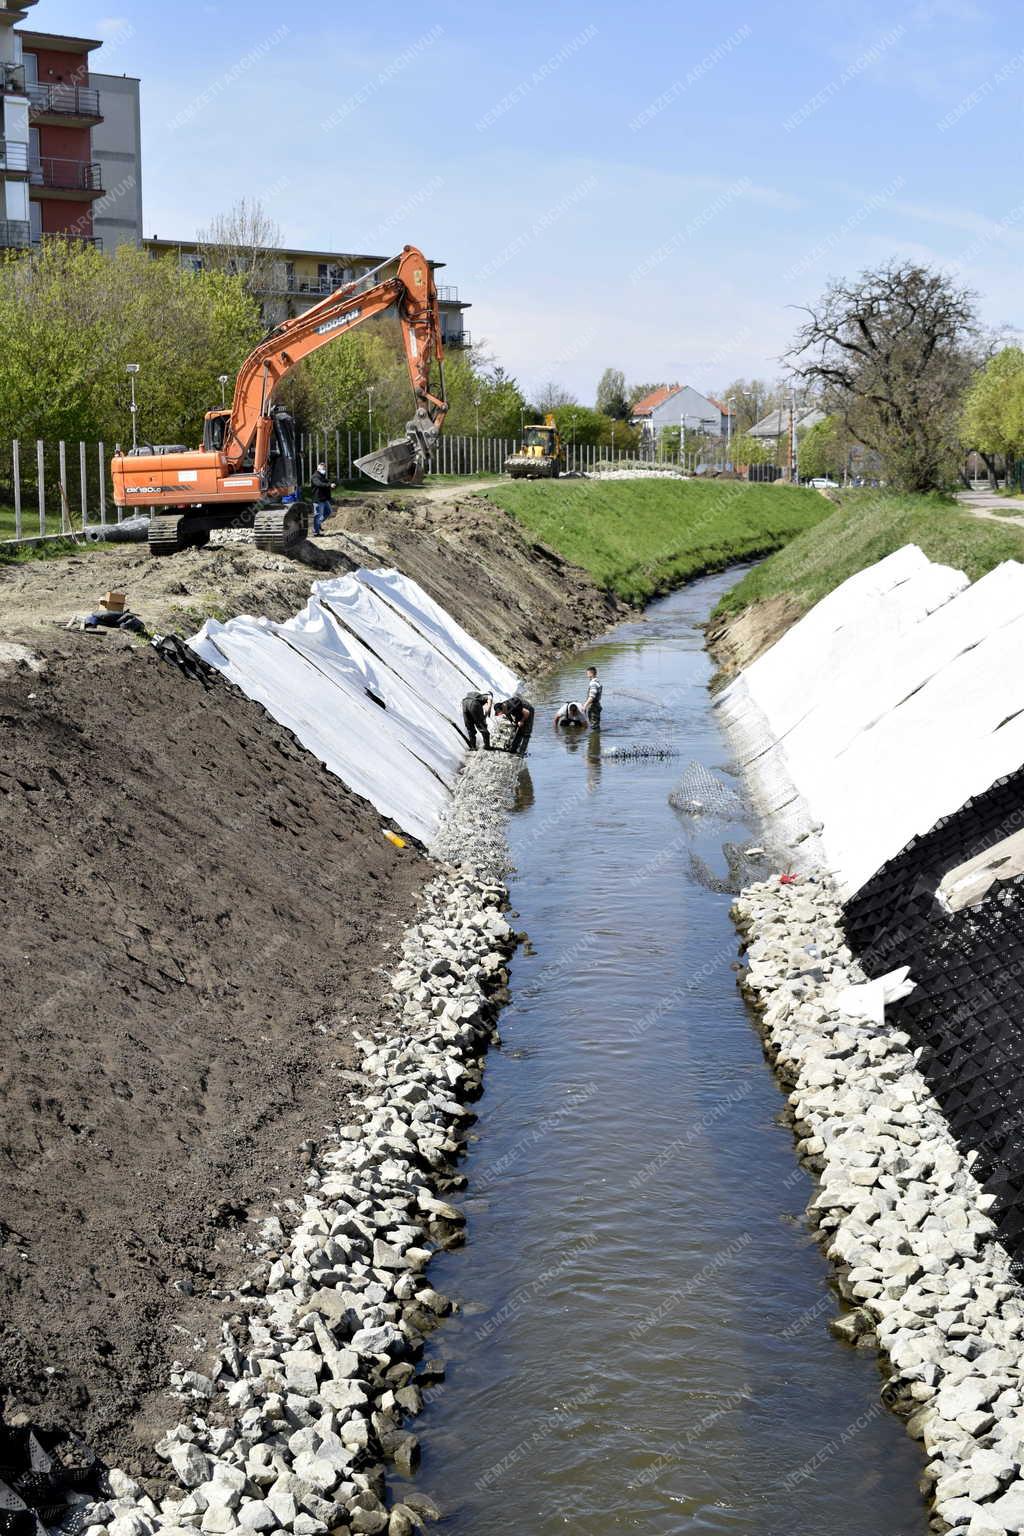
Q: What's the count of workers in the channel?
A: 4